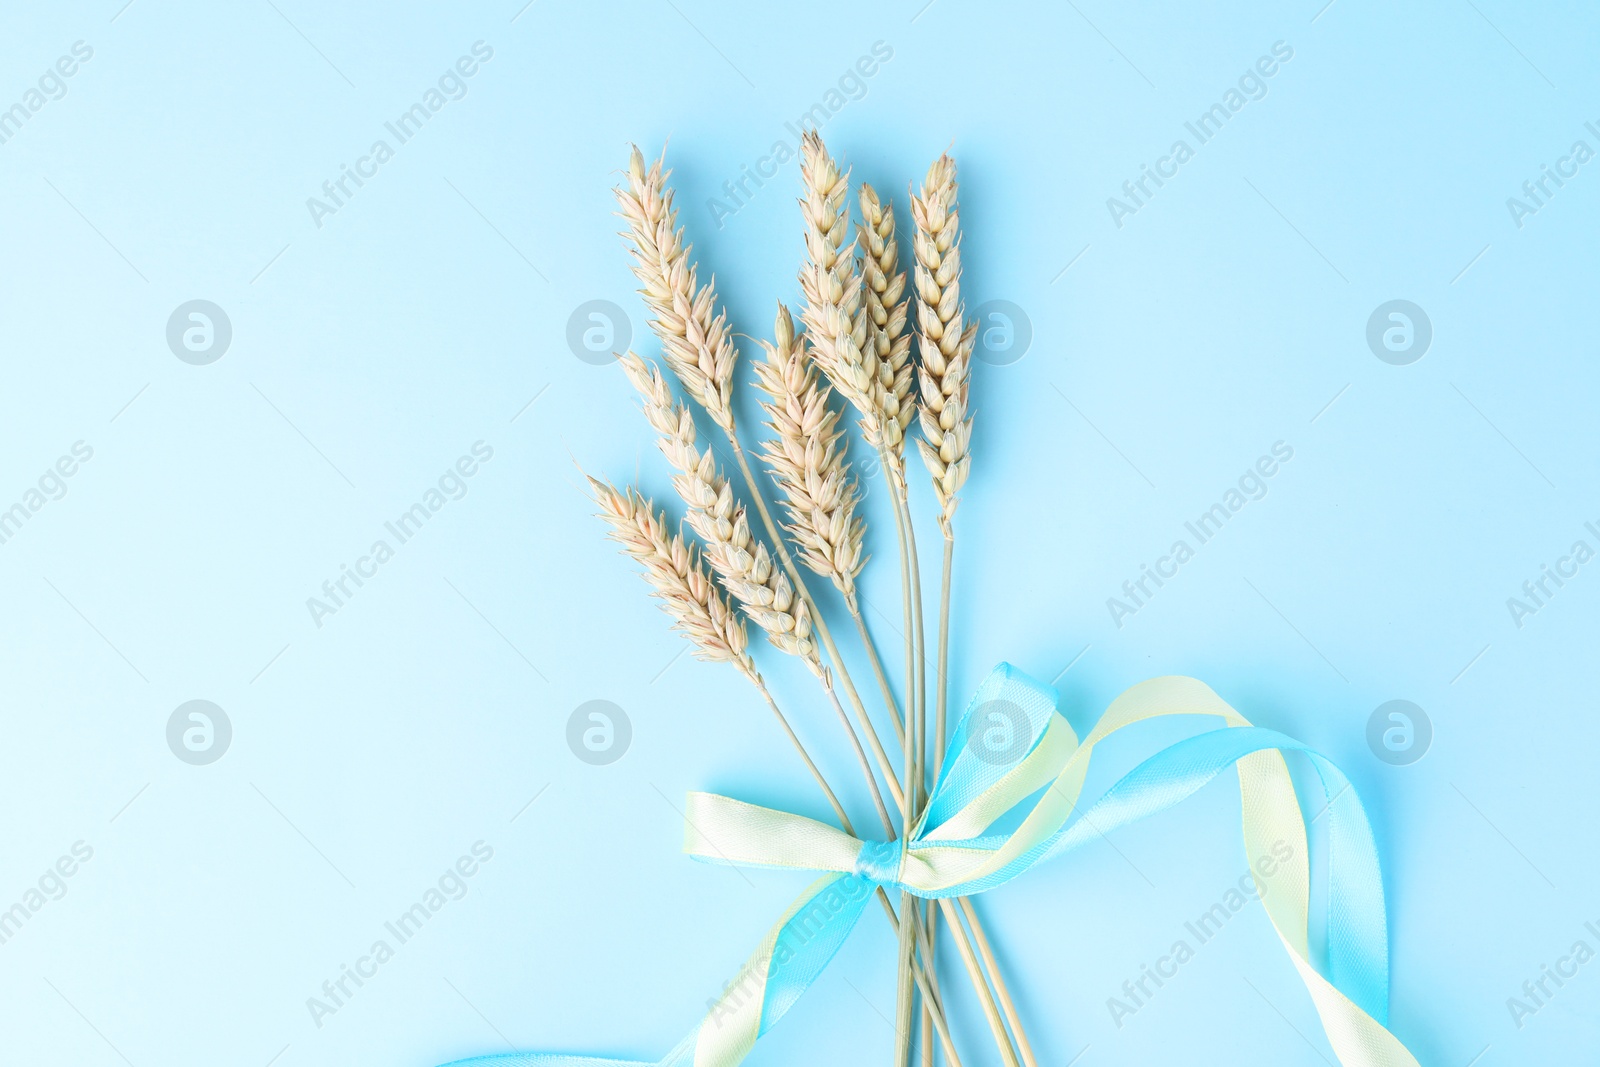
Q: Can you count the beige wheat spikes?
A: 7